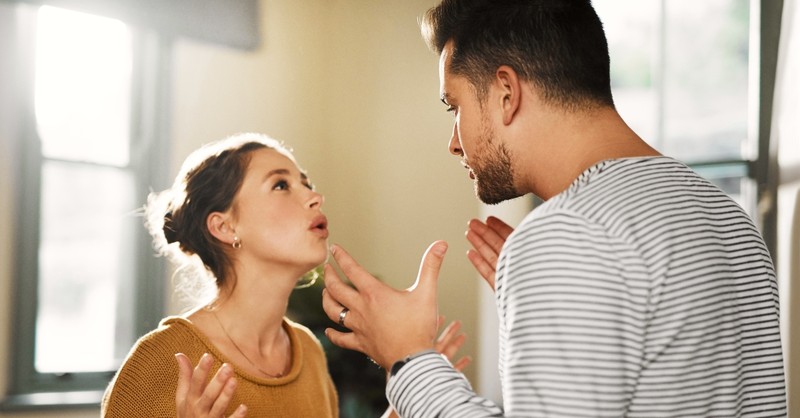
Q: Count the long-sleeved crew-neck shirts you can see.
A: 1